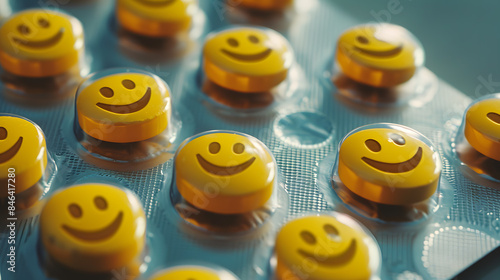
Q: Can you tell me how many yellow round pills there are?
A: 13